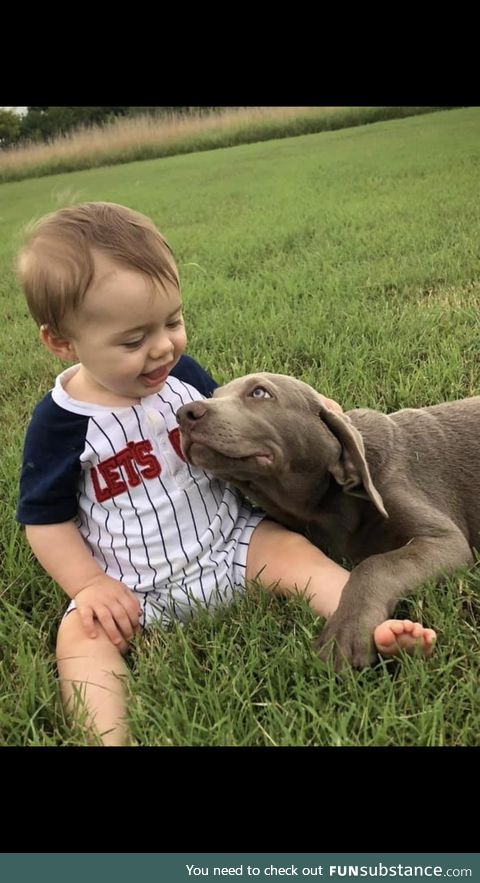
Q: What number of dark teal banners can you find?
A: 1